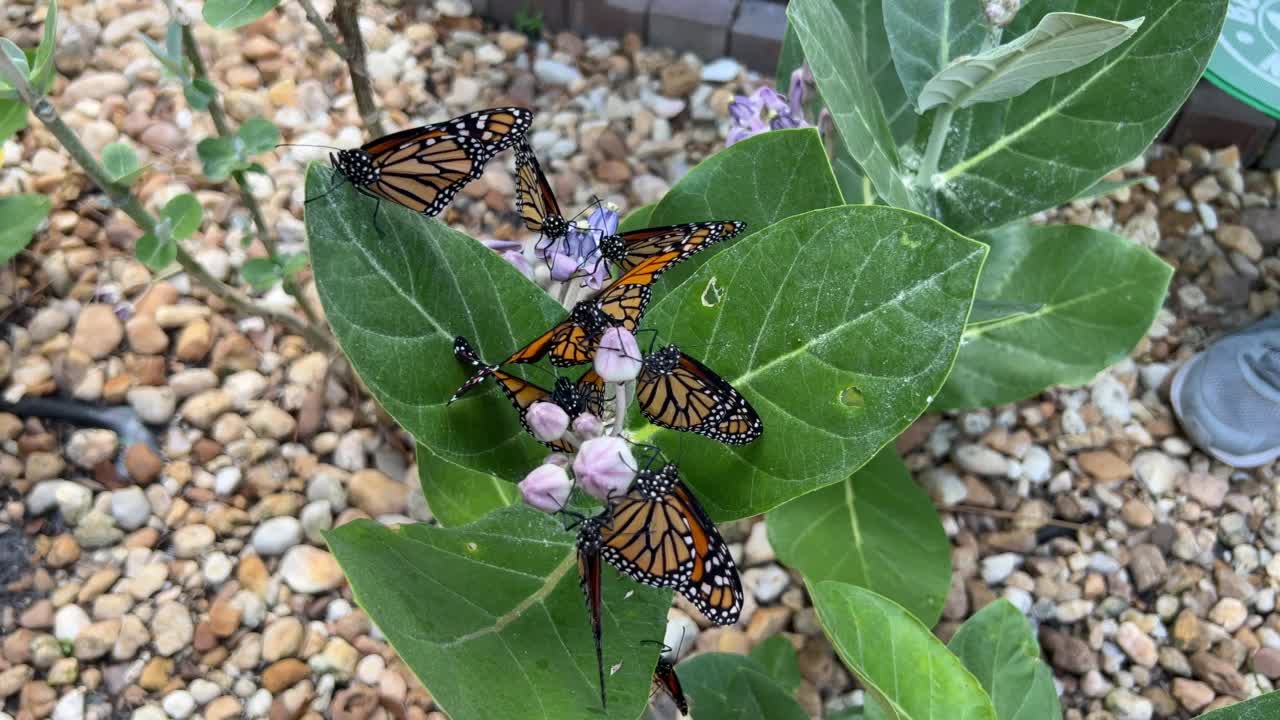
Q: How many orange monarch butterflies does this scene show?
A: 9